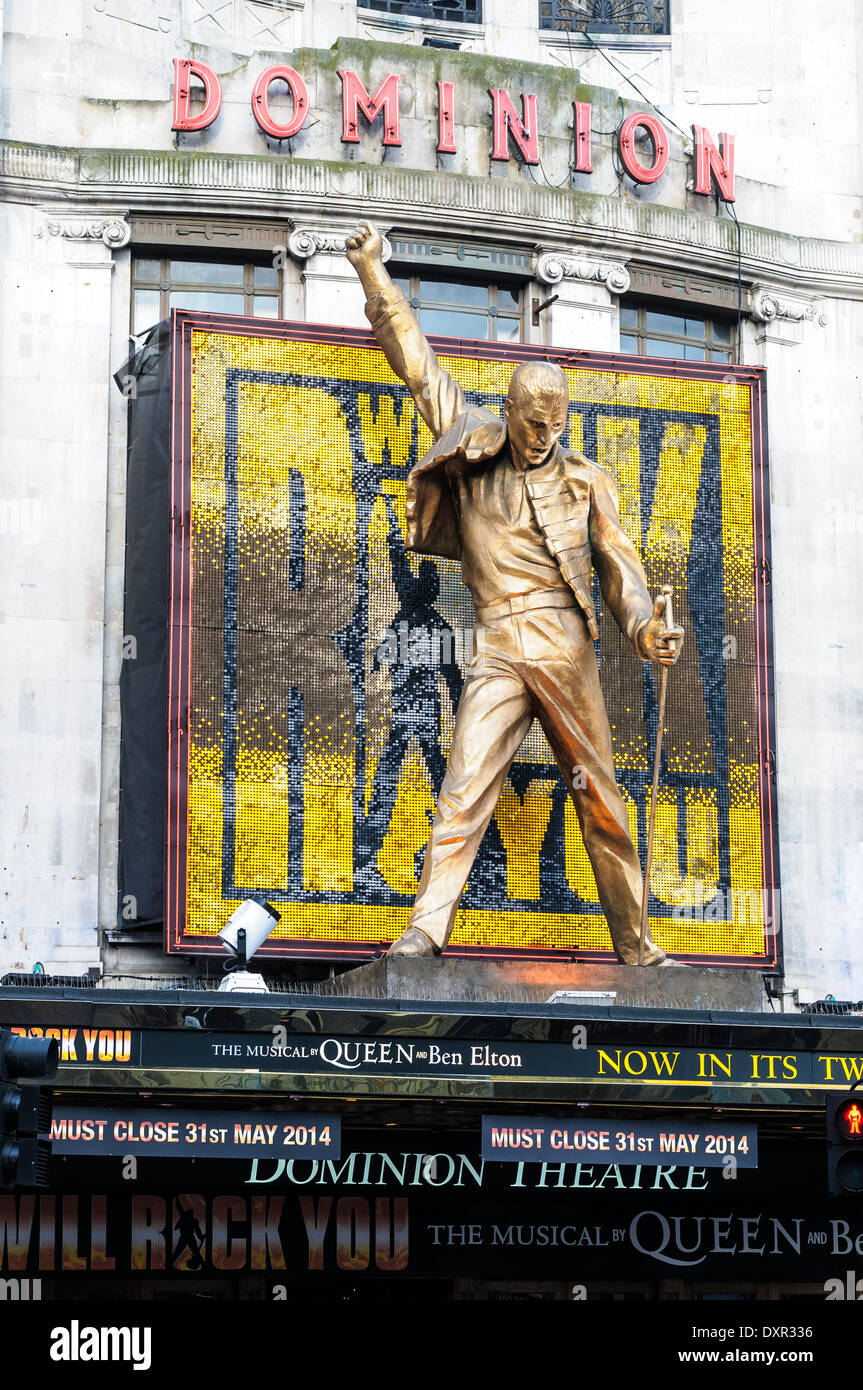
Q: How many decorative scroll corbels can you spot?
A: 4